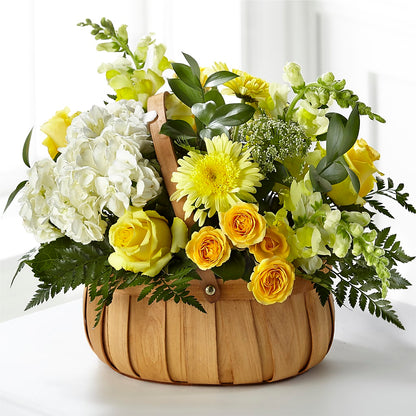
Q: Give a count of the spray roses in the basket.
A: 4